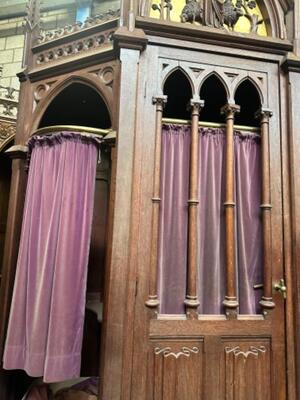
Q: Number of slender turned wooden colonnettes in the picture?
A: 4